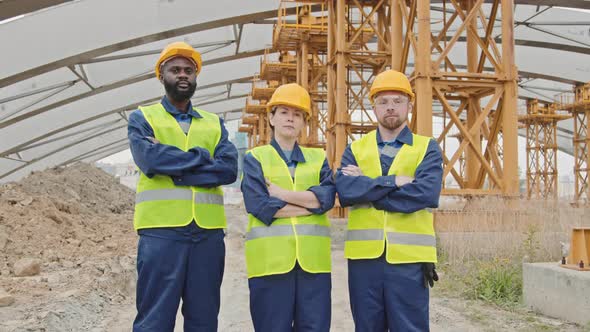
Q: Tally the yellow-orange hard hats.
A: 3